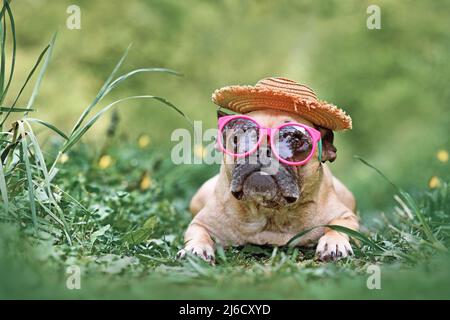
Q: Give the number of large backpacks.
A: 0